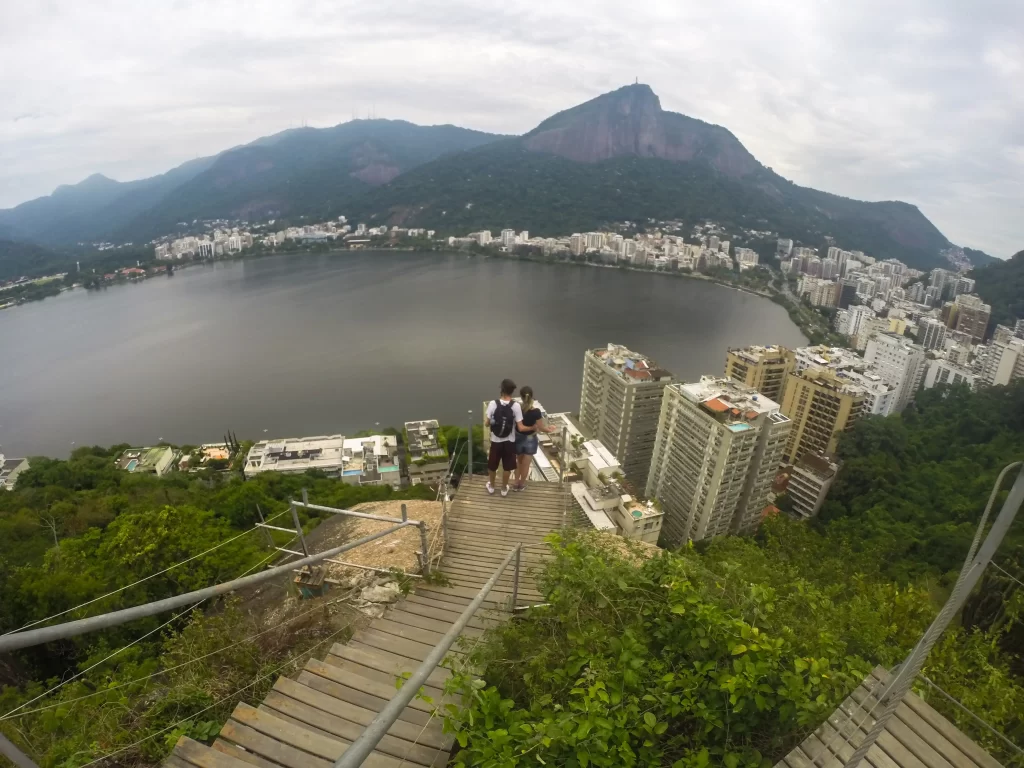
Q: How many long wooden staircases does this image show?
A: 1